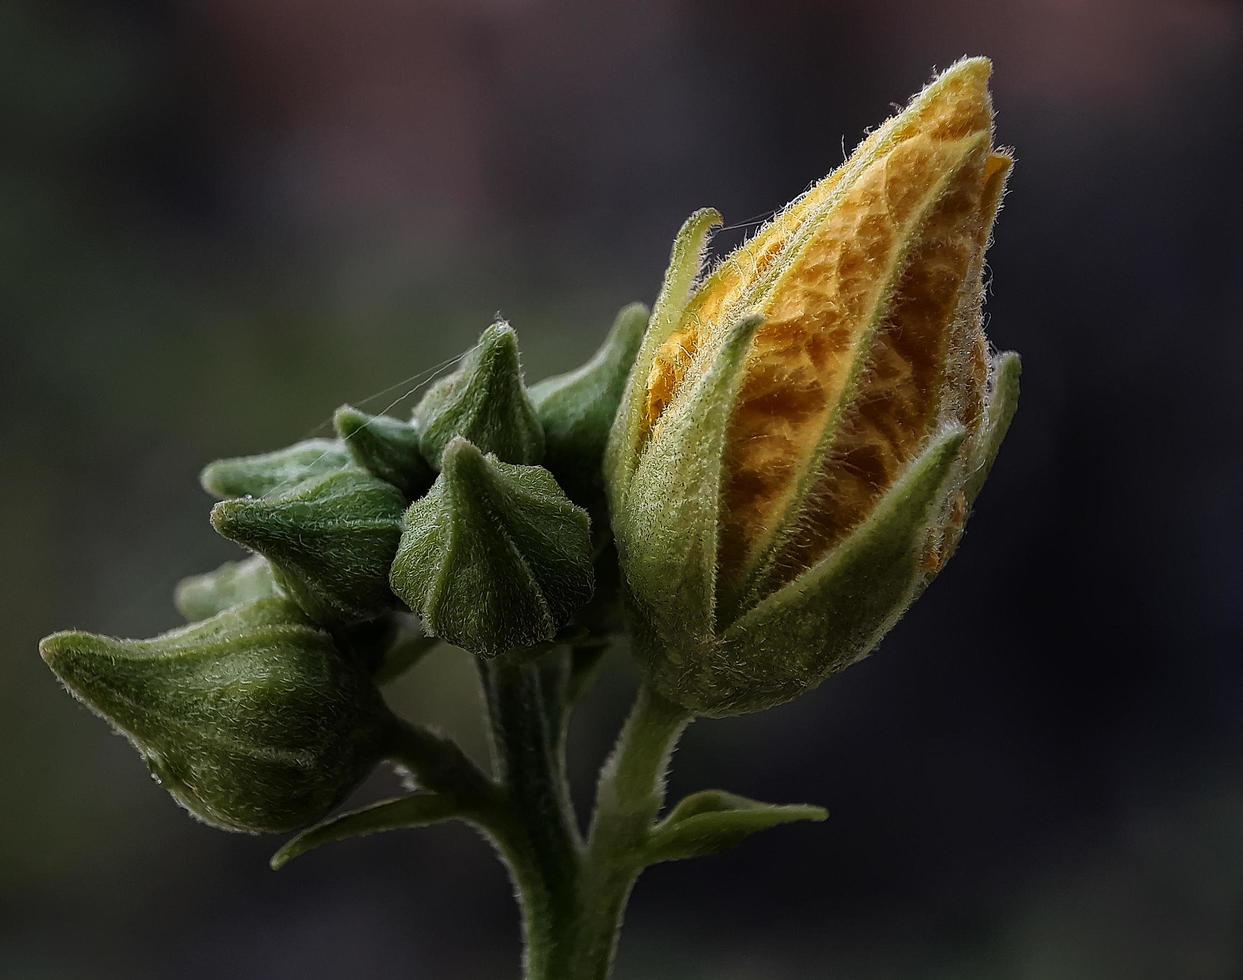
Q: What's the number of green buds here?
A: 8